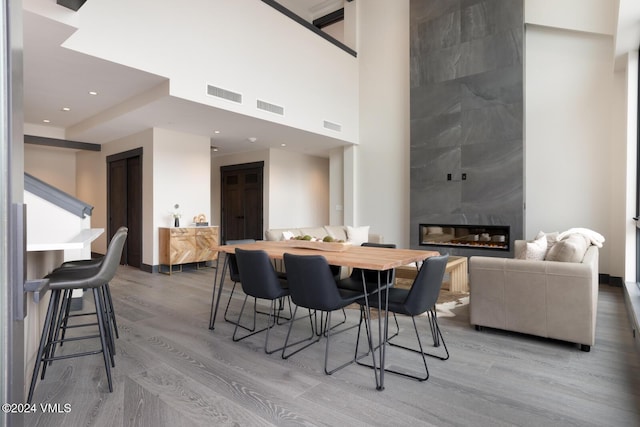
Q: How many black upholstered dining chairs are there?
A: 6